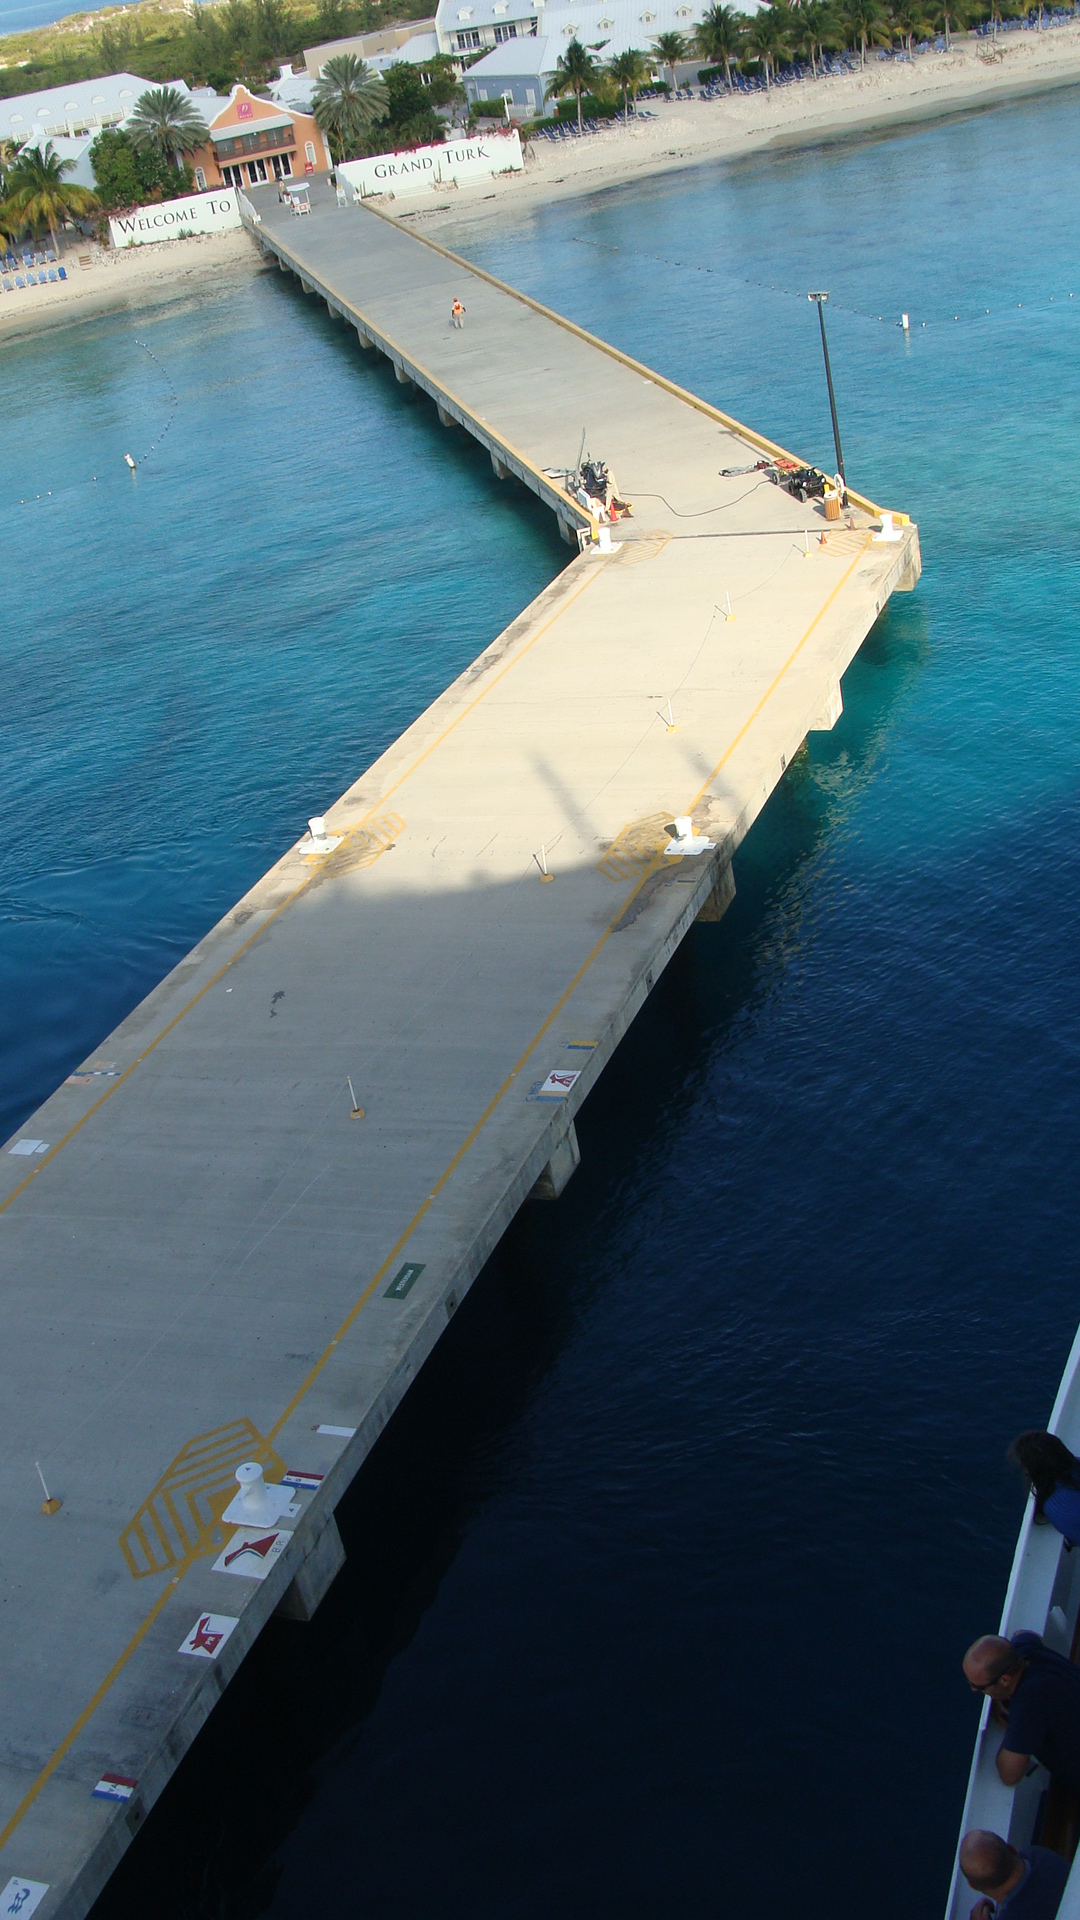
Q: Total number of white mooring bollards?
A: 5